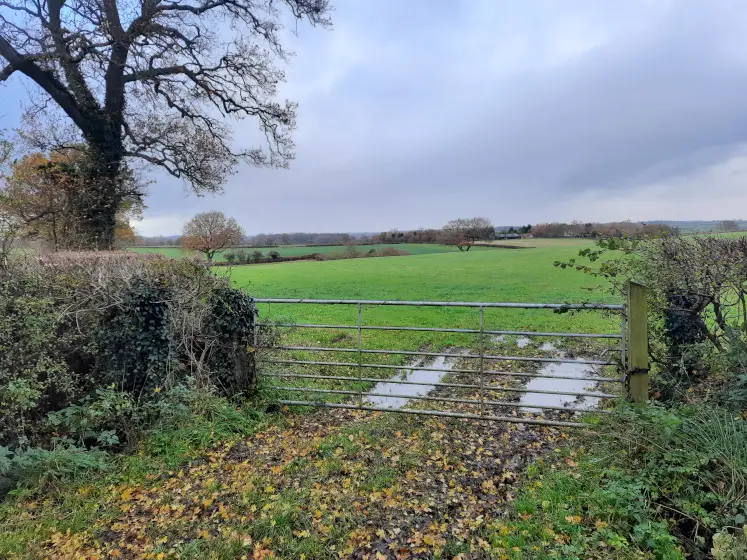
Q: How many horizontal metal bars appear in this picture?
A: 7